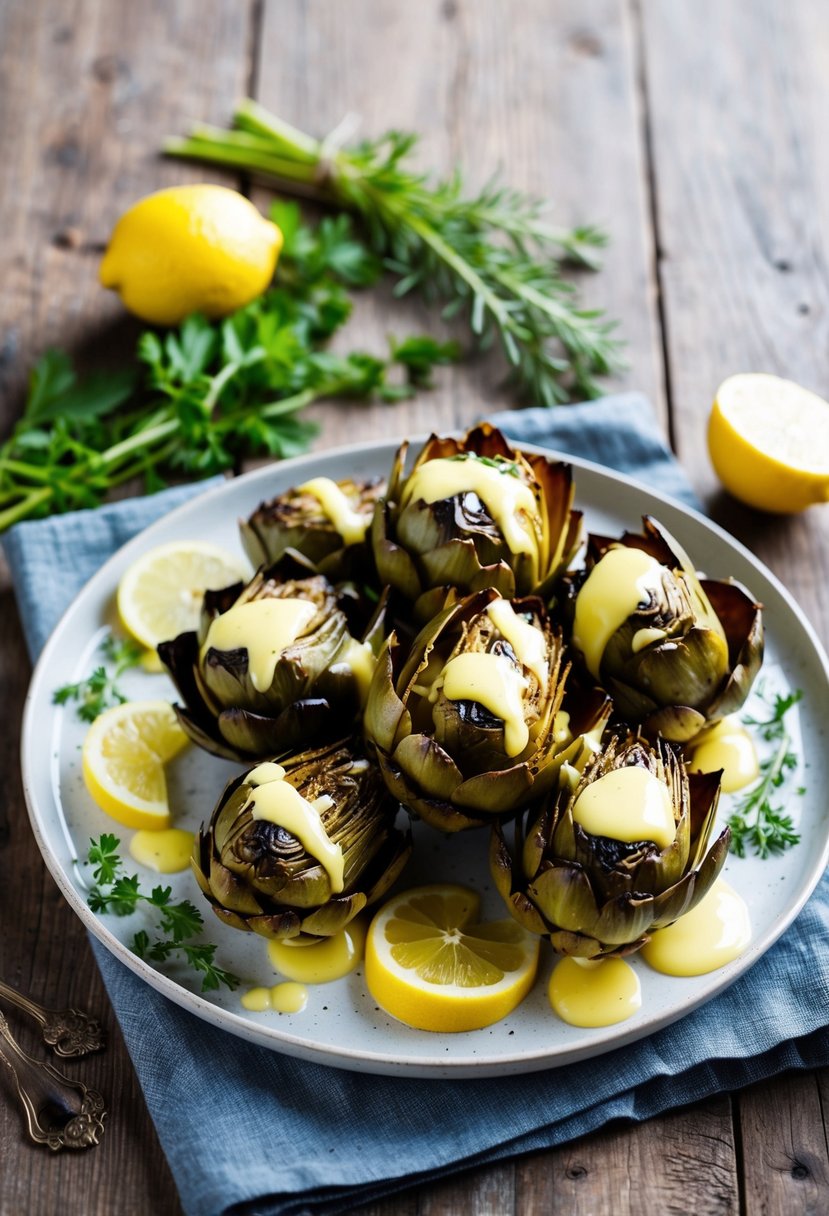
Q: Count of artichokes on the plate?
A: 7